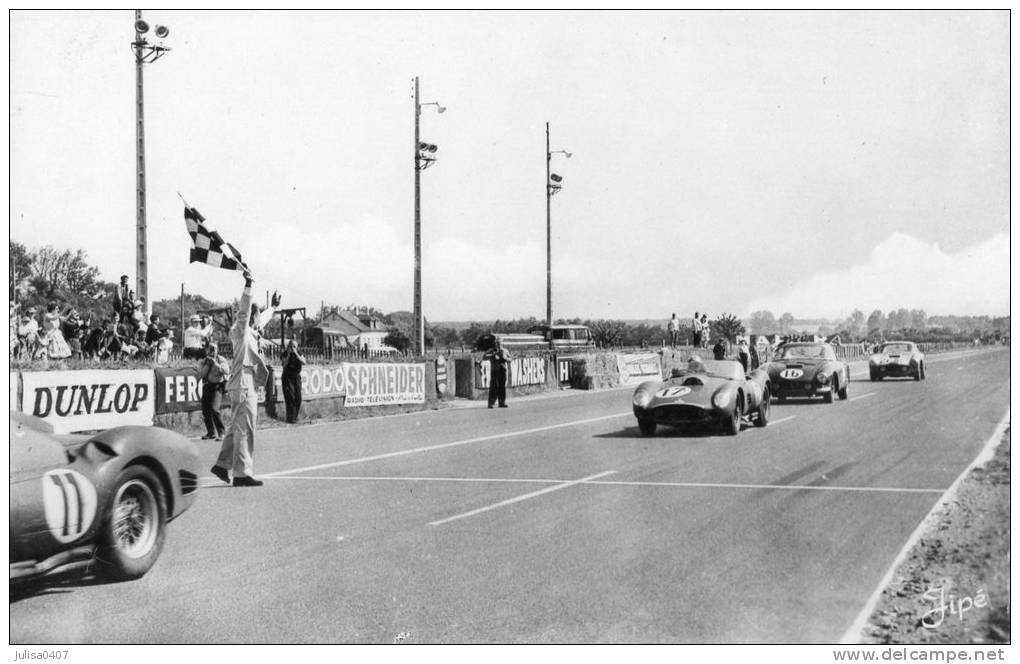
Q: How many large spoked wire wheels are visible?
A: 1